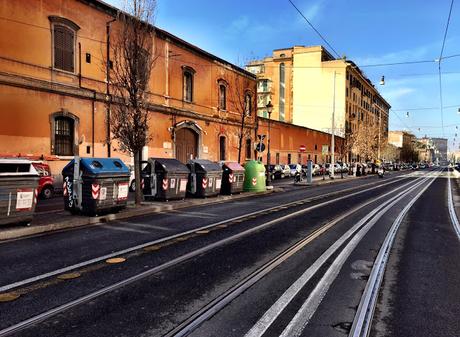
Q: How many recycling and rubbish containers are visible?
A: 6